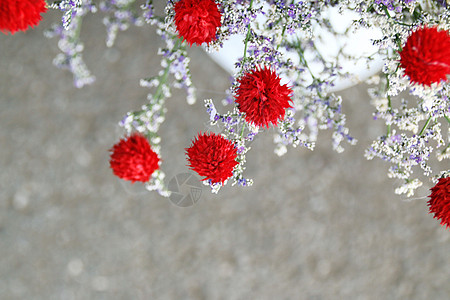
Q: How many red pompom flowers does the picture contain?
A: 7